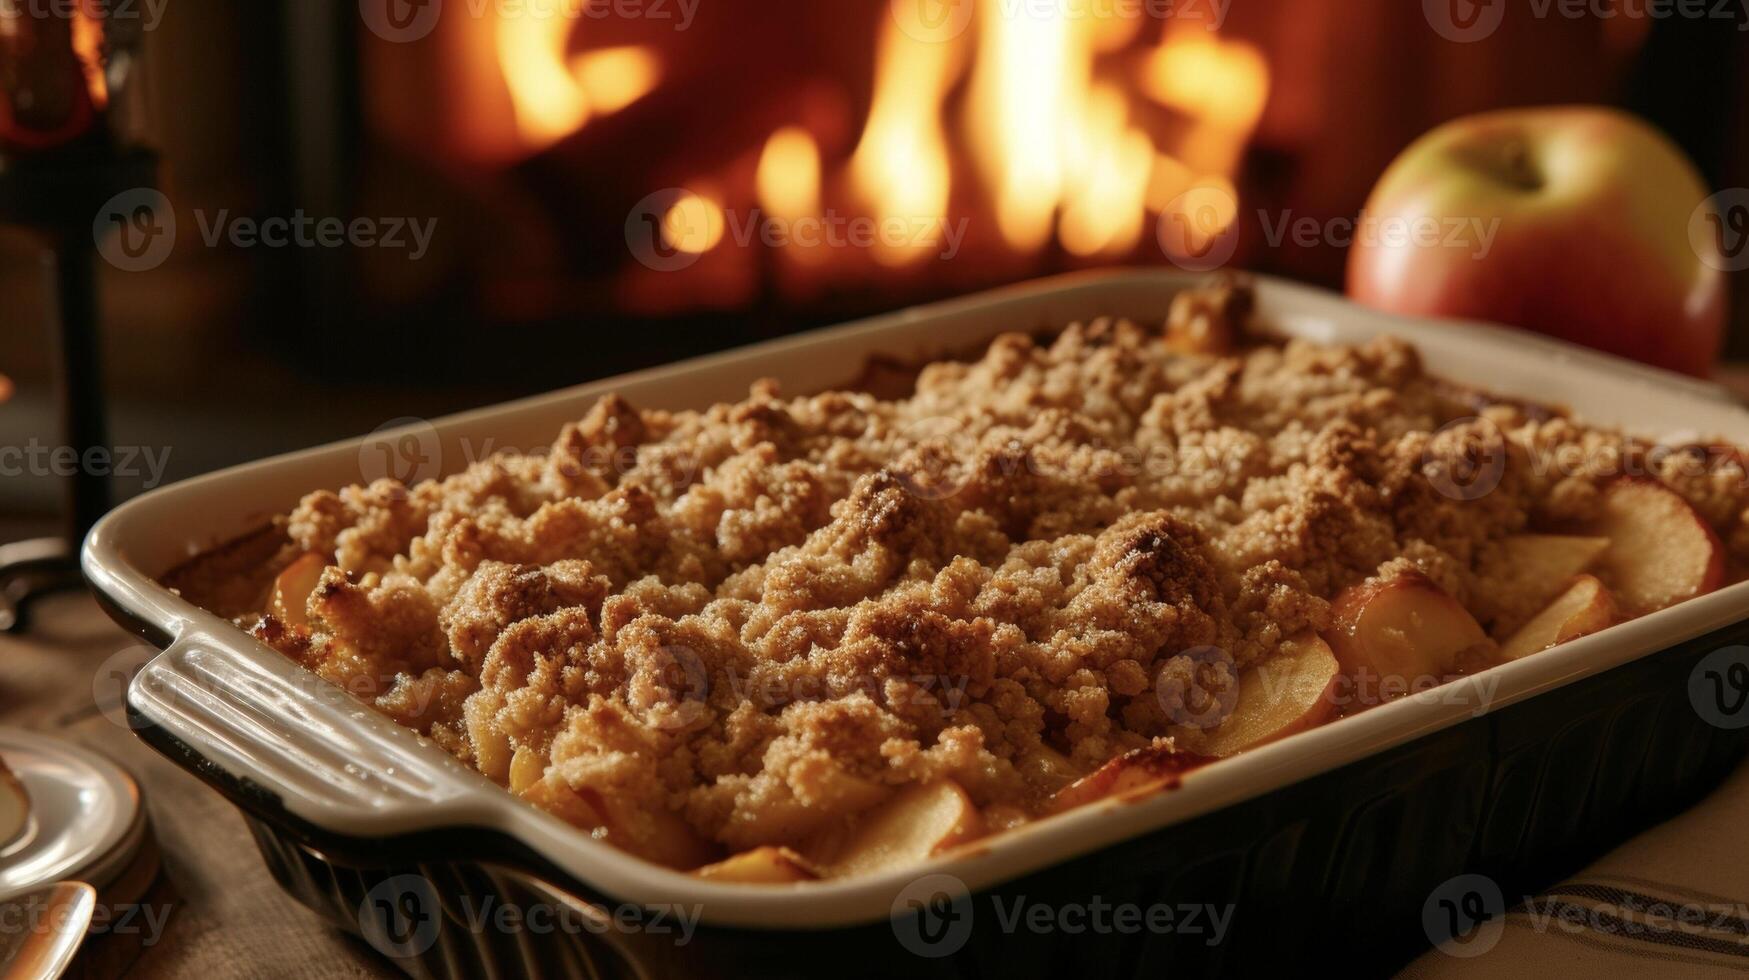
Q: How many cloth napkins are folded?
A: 1